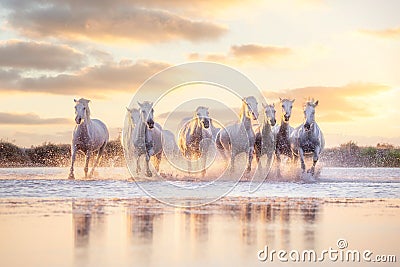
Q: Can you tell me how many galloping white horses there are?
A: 8